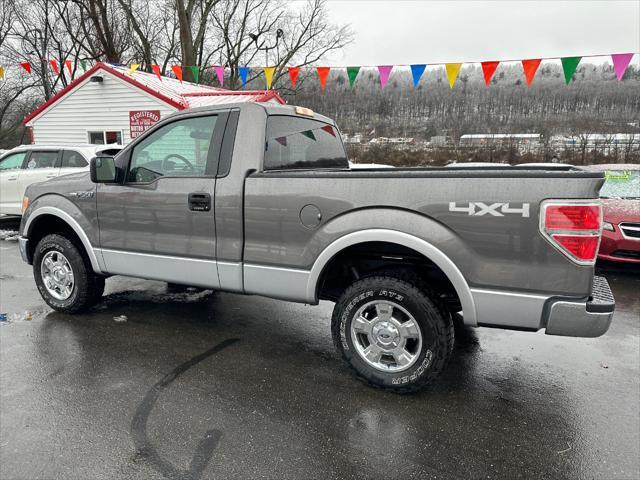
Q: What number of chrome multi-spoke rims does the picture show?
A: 2